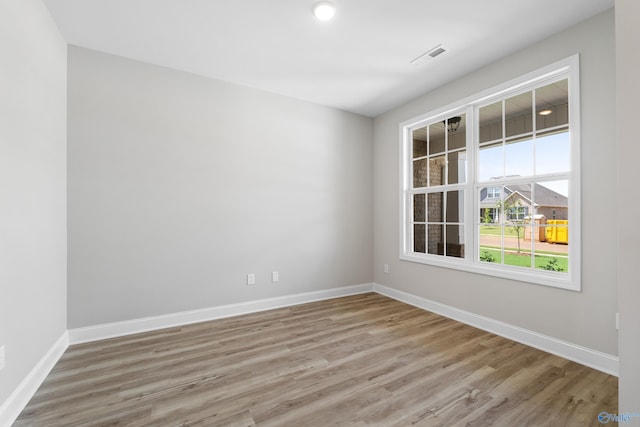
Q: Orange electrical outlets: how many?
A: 0